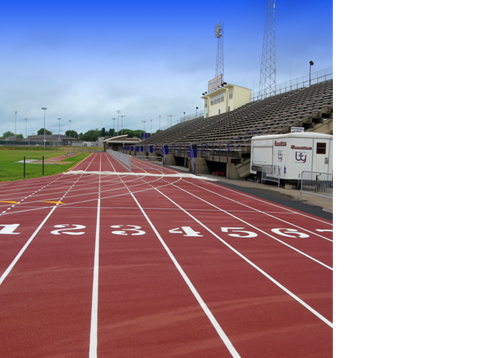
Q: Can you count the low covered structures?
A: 1